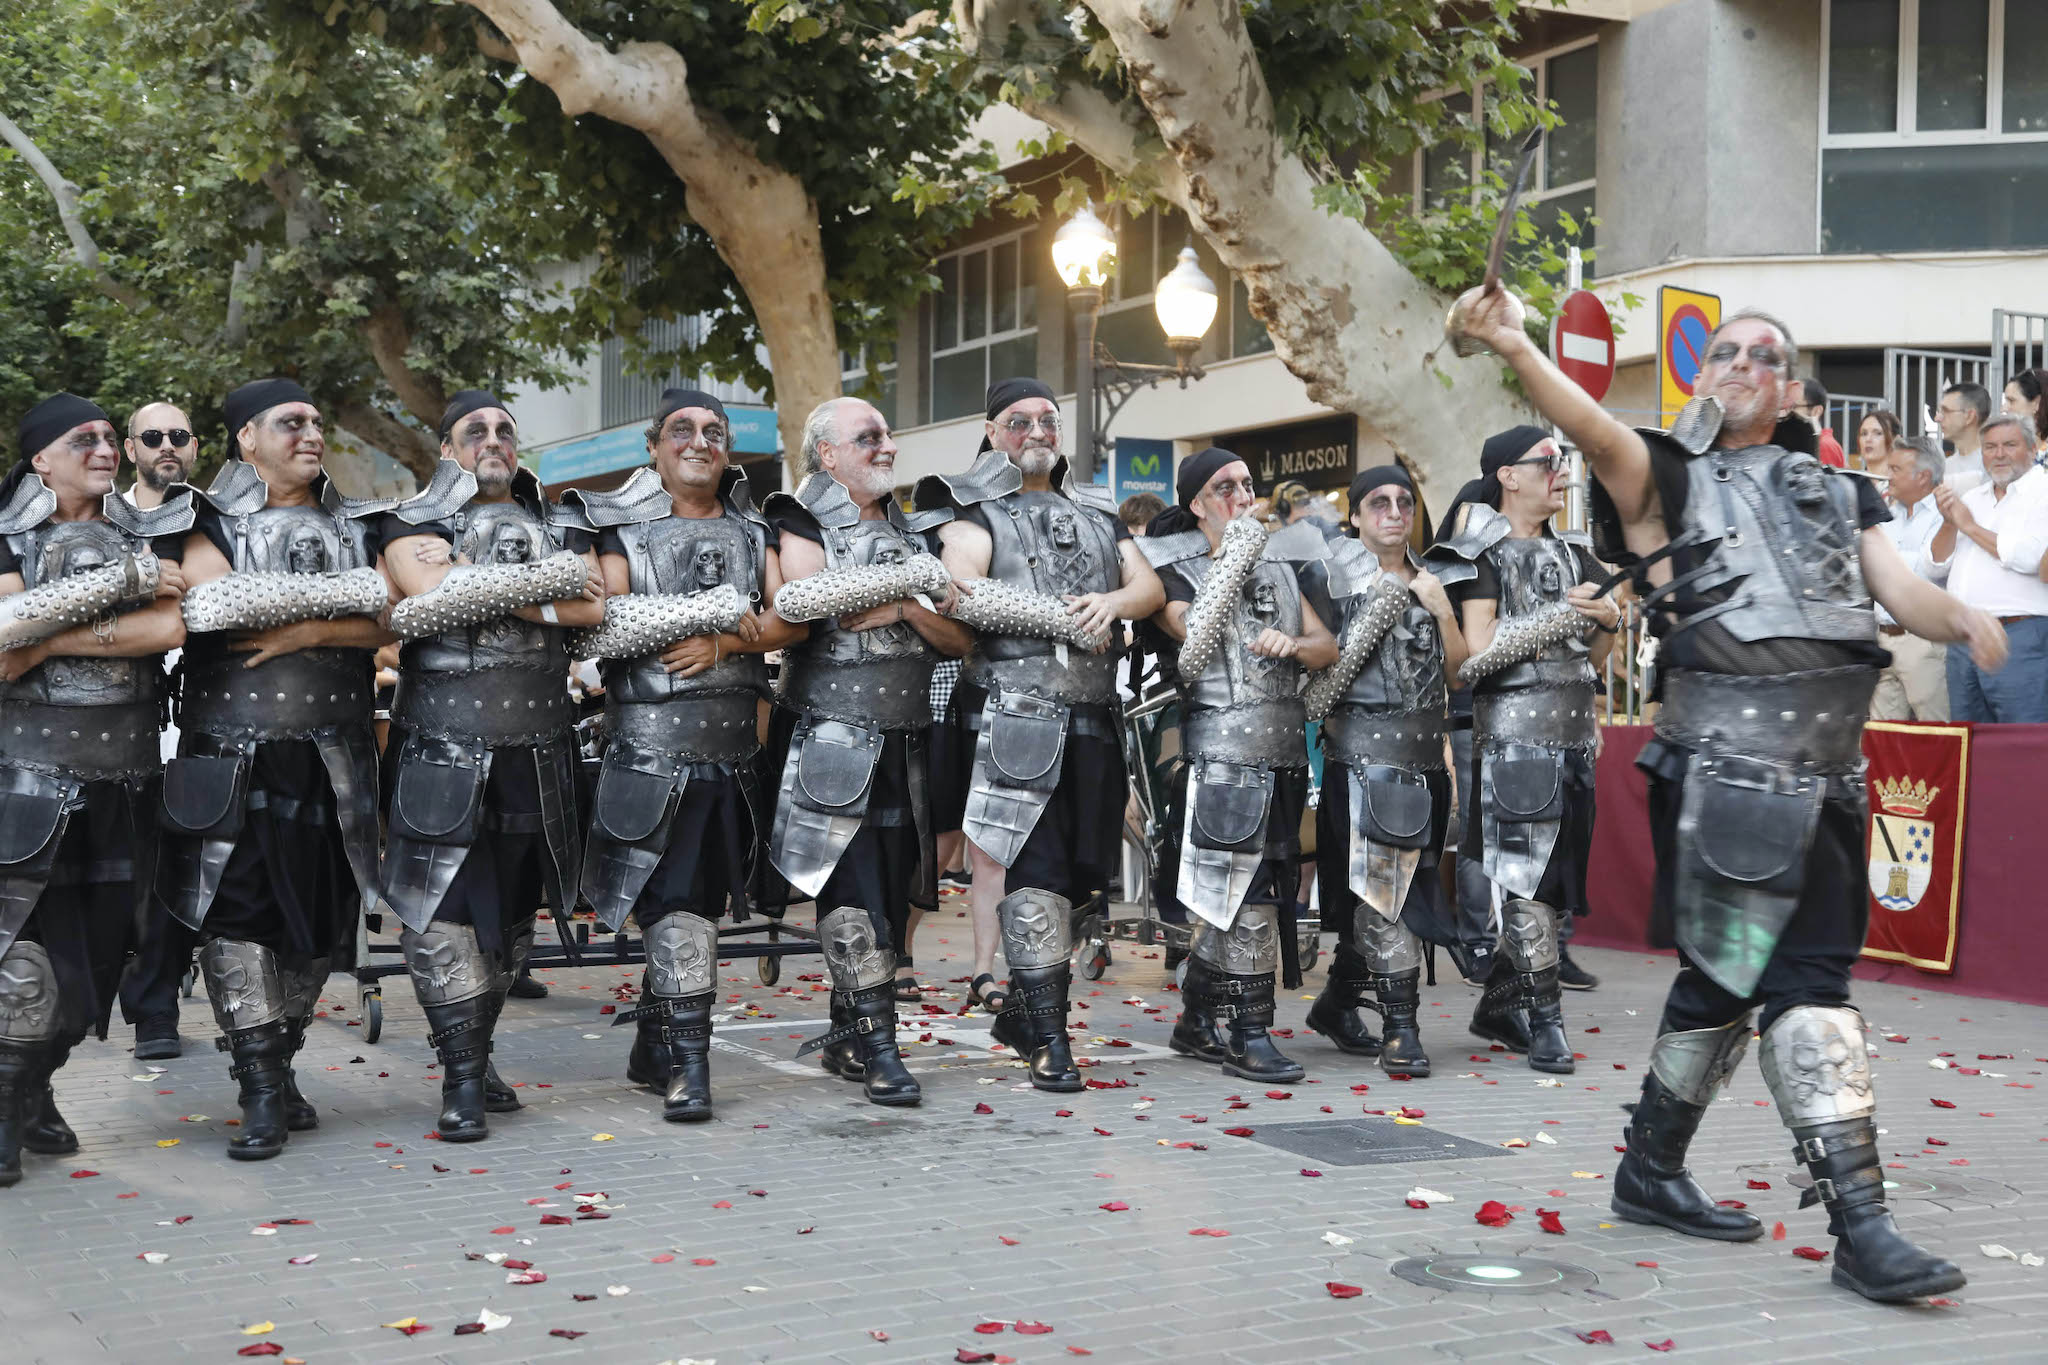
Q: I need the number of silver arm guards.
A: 9